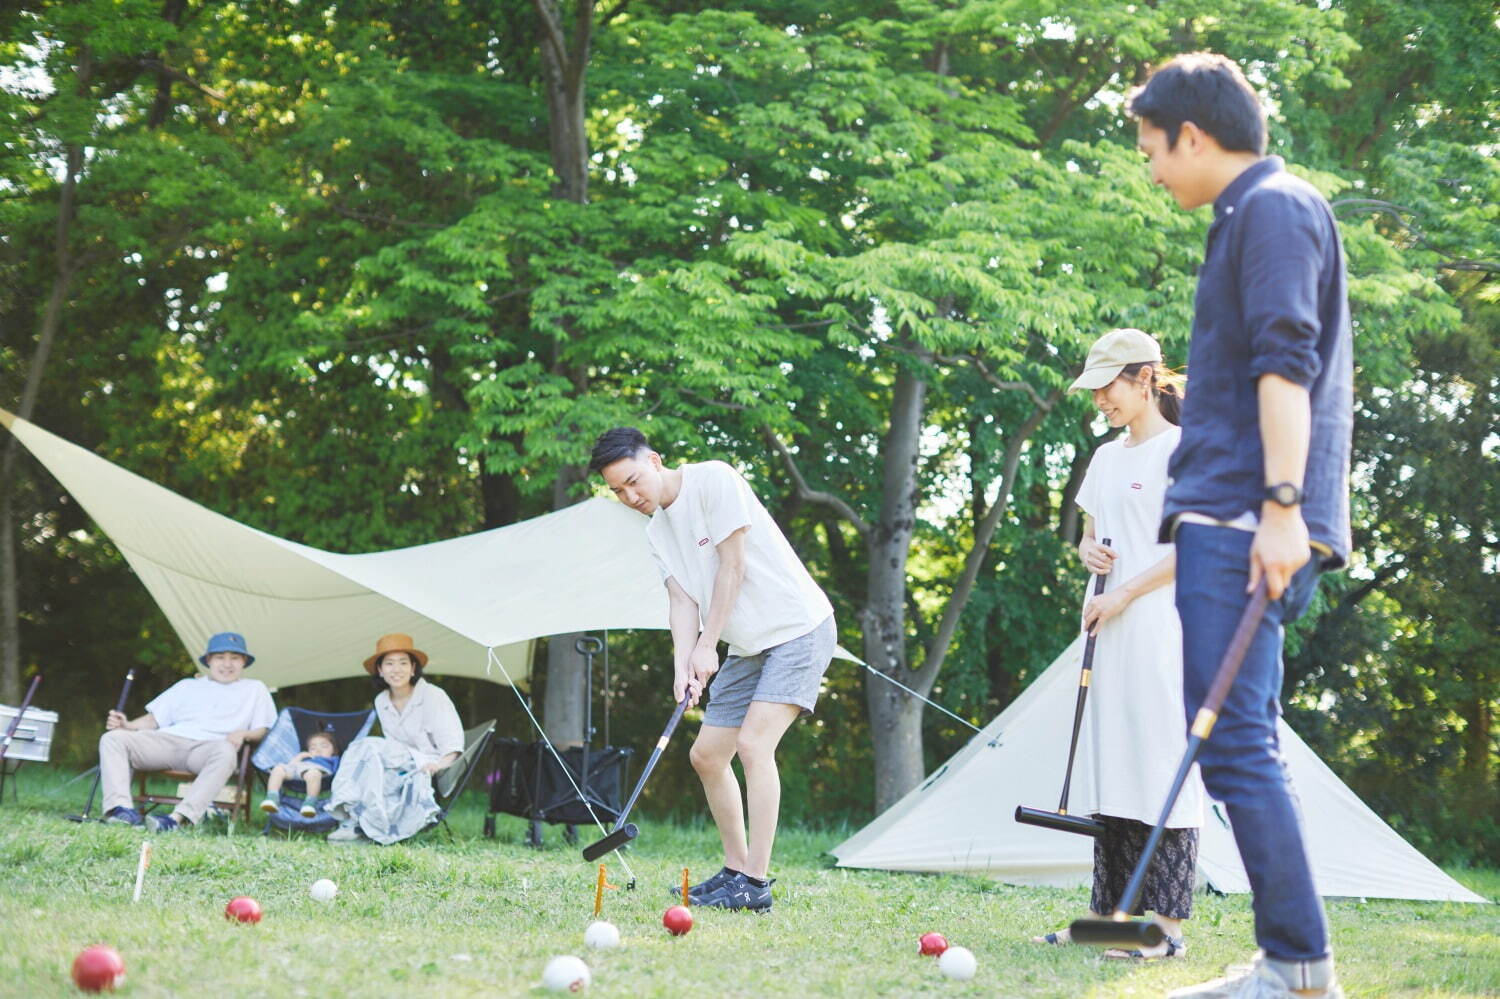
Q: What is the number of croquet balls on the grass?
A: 8